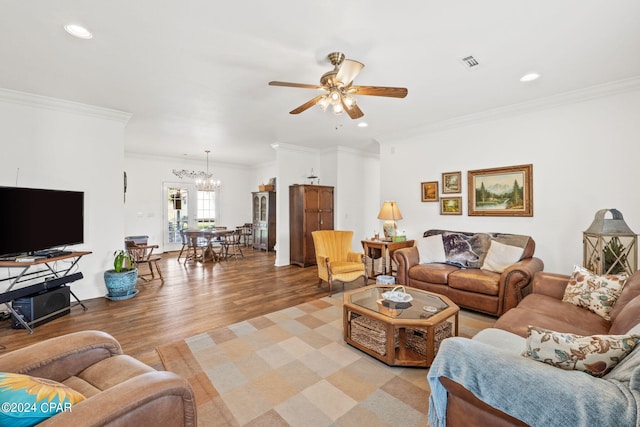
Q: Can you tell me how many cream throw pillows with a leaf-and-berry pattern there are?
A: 2